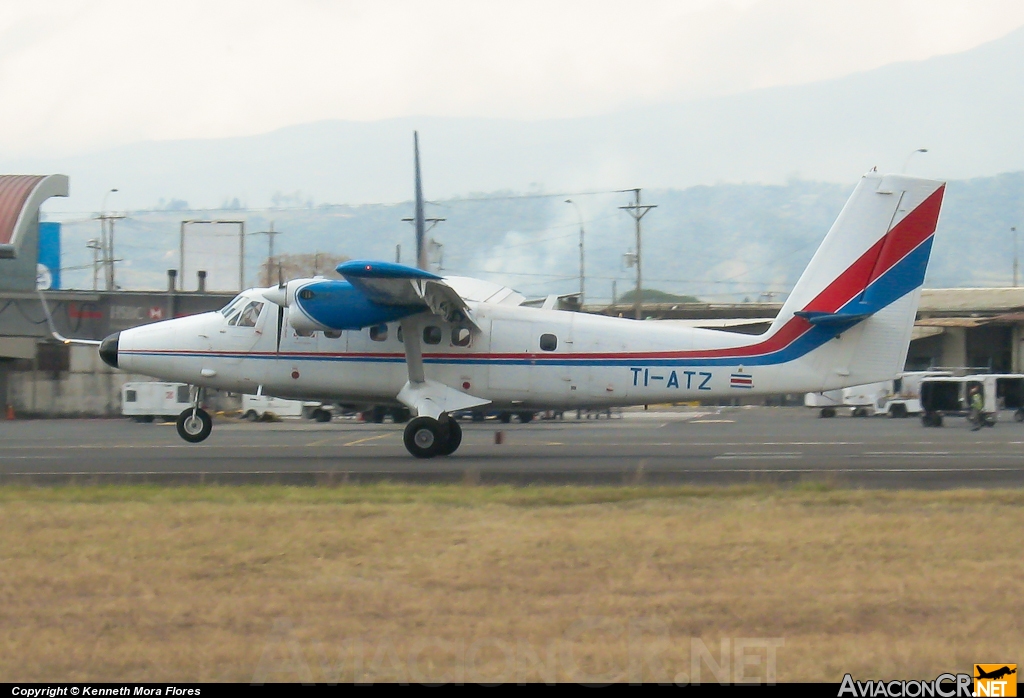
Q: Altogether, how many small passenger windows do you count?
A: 7